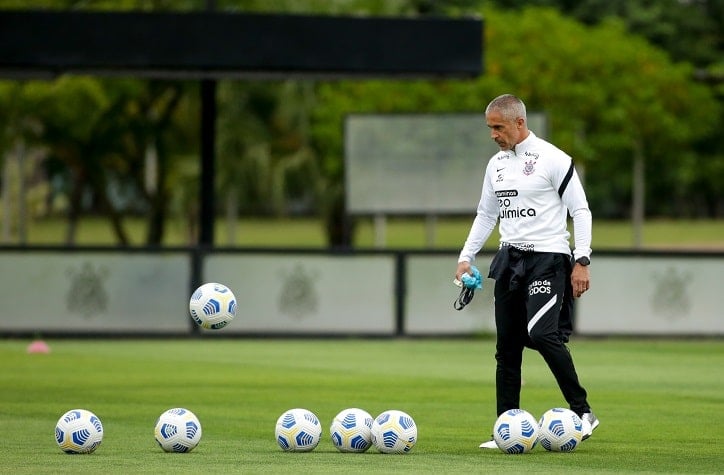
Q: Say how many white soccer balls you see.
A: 8